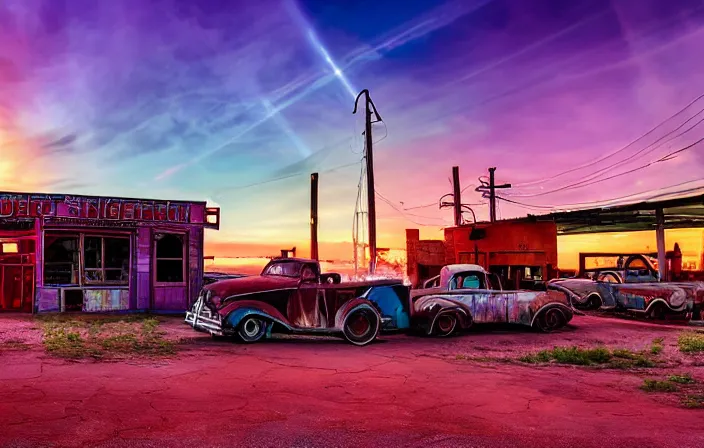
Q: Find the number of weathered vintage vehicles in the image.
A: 3